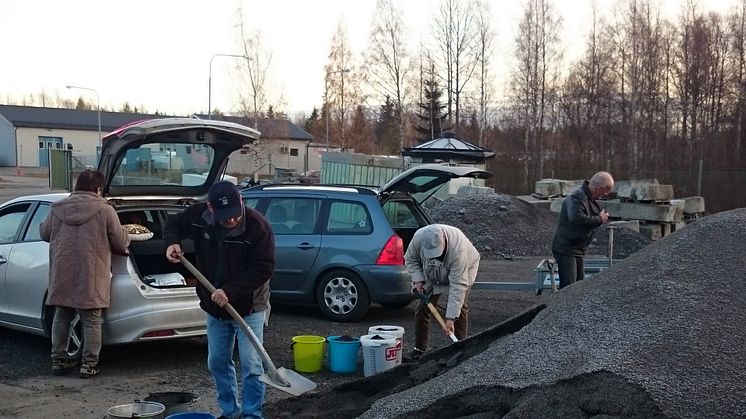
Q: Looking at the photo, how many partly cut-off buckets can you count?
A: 3